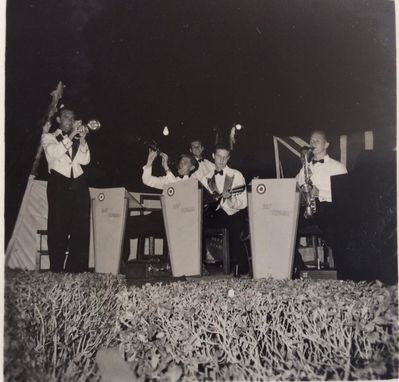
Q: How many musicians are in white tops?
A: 5